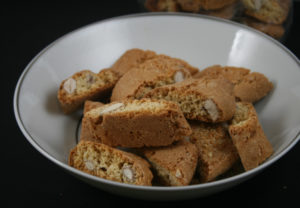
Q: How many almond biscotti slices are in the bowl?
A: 11